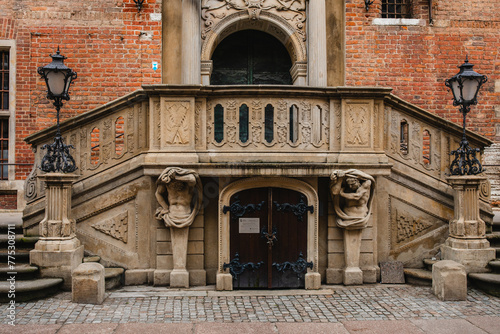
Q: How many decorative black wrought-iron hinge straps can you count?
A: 4